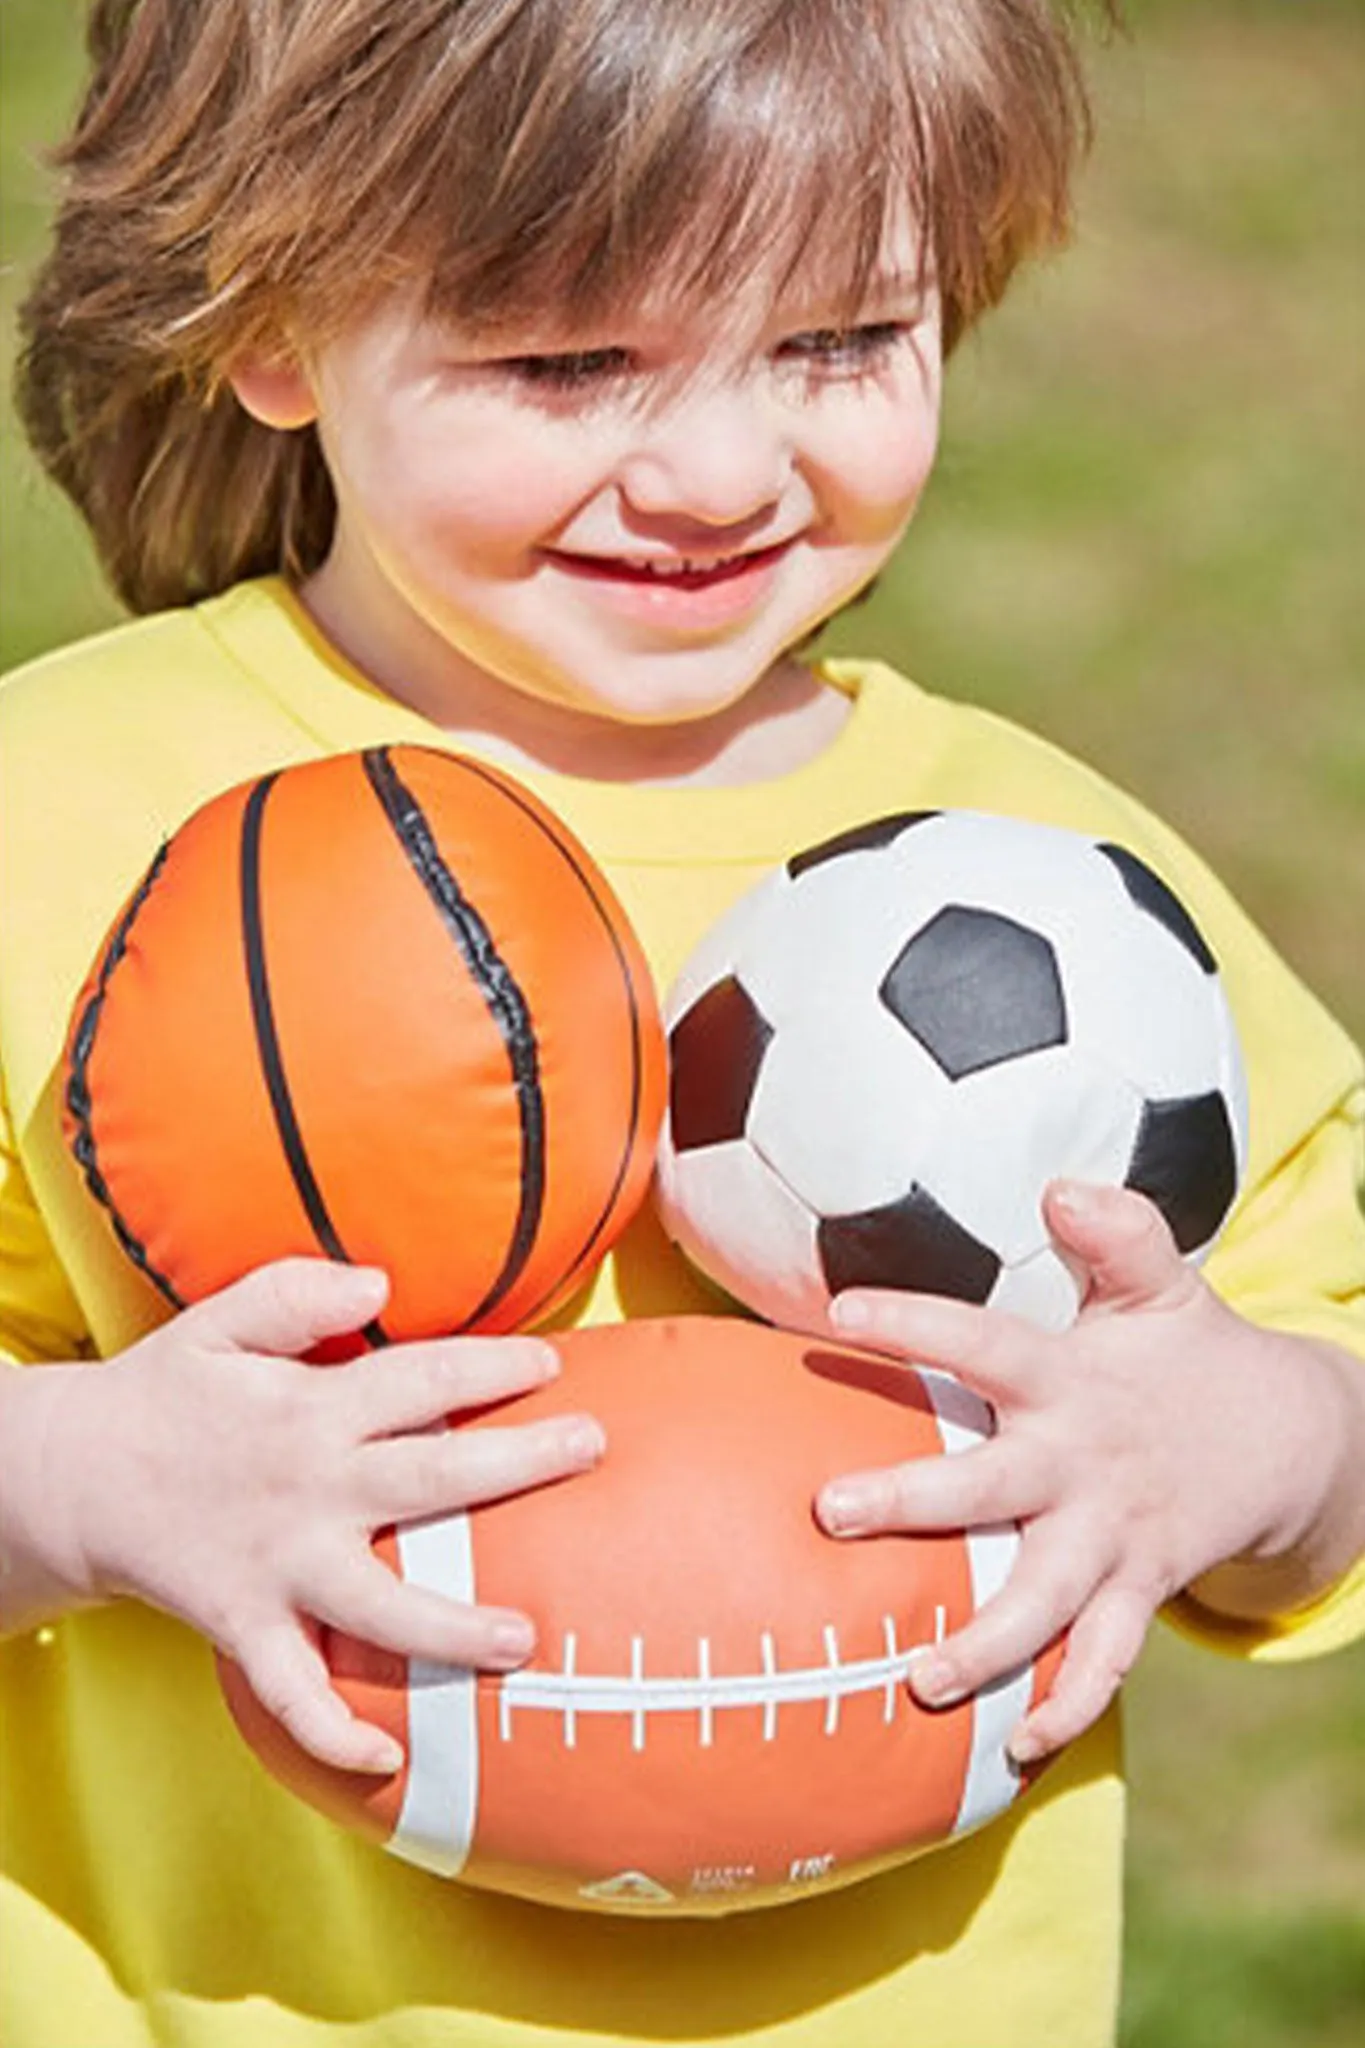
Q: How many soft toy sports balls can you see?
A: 3